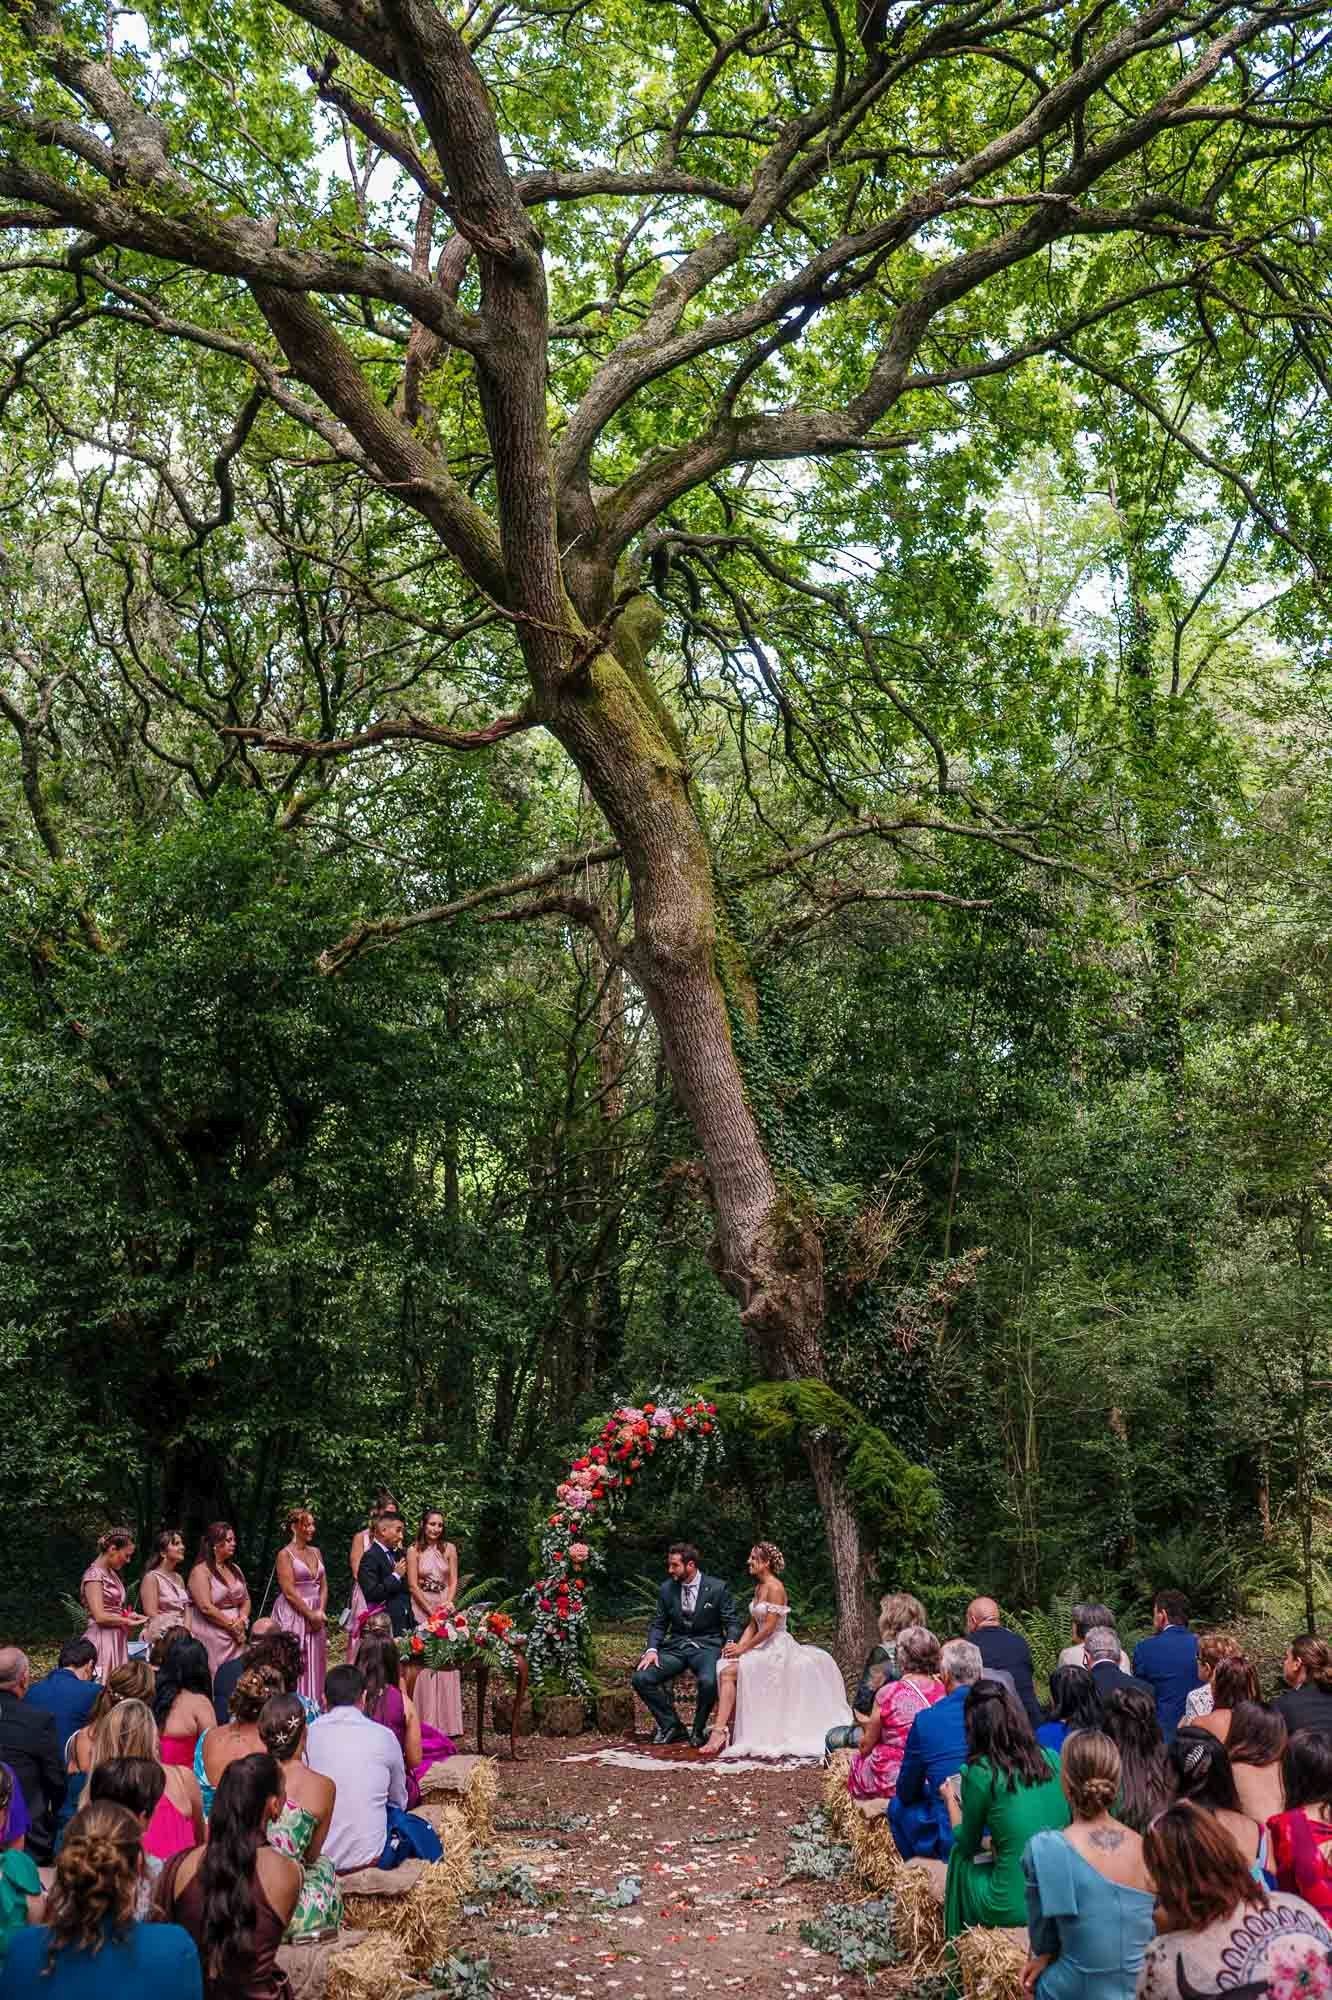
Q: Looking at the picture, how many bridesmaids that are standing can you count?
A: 6